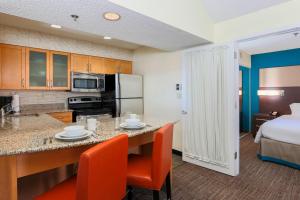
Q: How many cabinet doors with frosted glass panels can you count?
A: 2